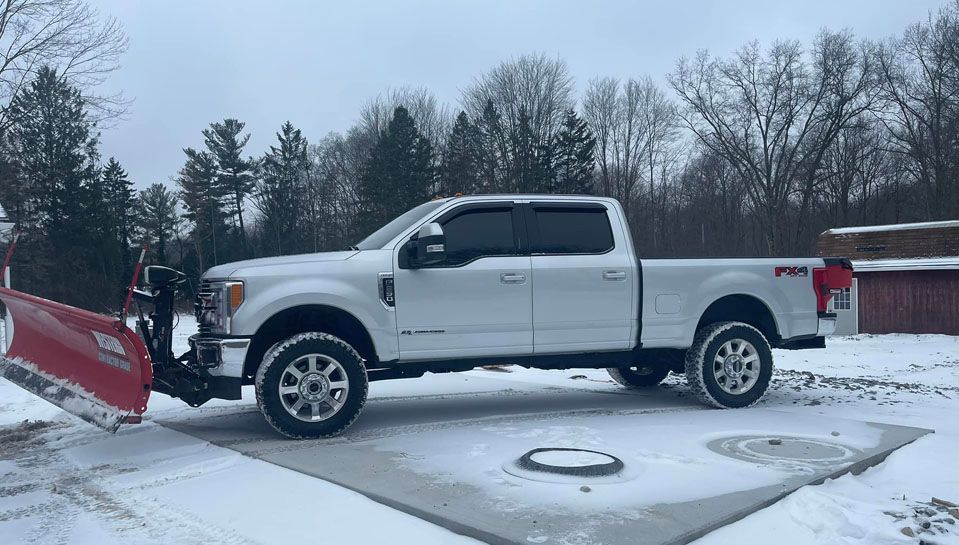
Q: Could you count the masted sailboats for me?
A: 0